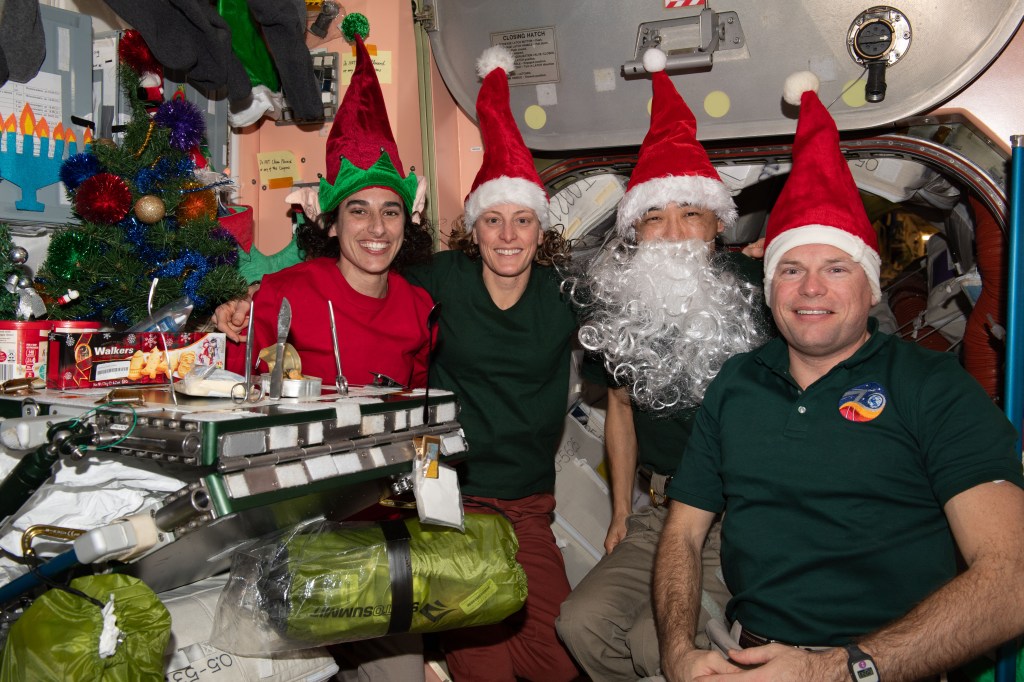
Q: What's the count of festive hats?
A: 4